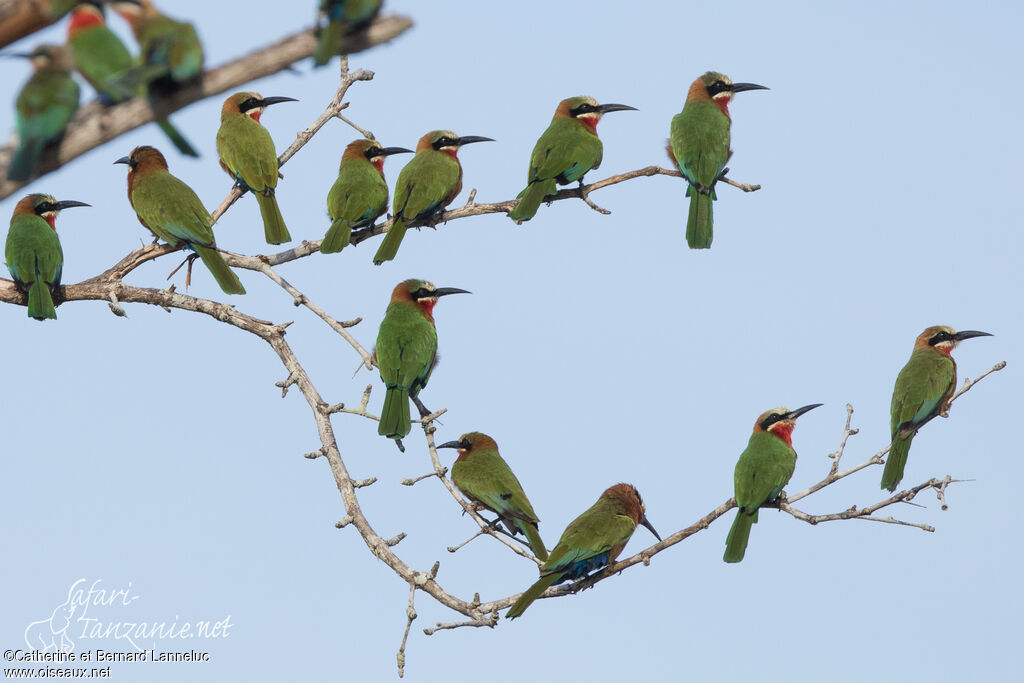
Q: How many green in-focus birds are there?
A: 12